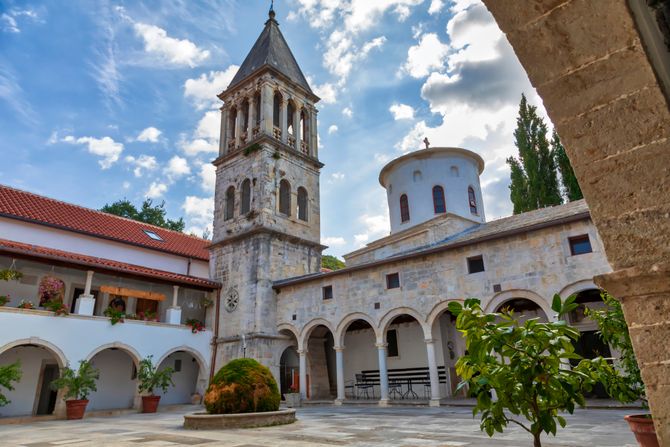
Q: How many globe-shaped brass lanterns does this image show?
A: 0